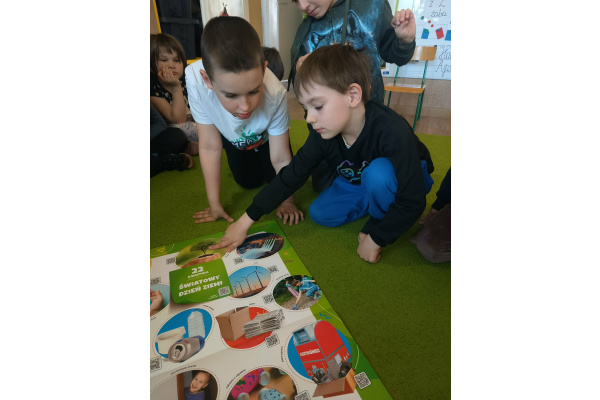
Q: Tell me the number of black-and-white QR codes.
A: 10